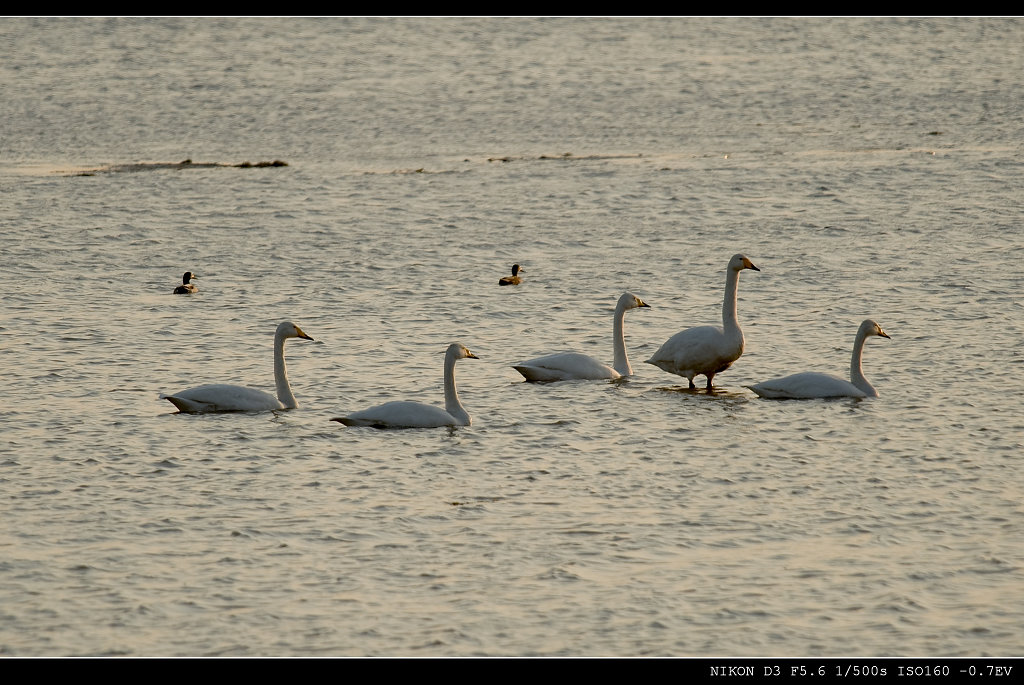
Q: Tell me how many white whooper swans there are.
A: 5